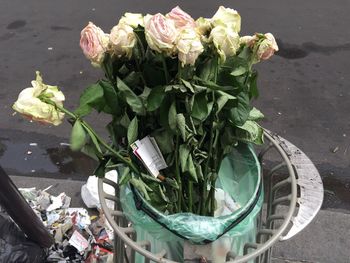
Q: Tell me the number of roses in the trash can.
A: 12